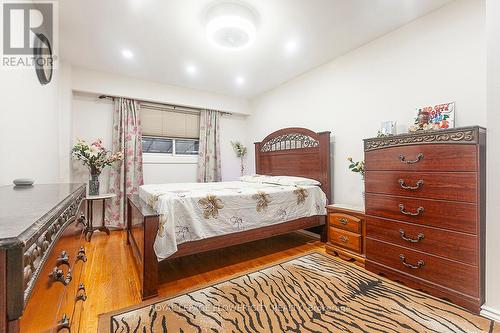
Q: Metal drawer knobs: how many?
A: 12